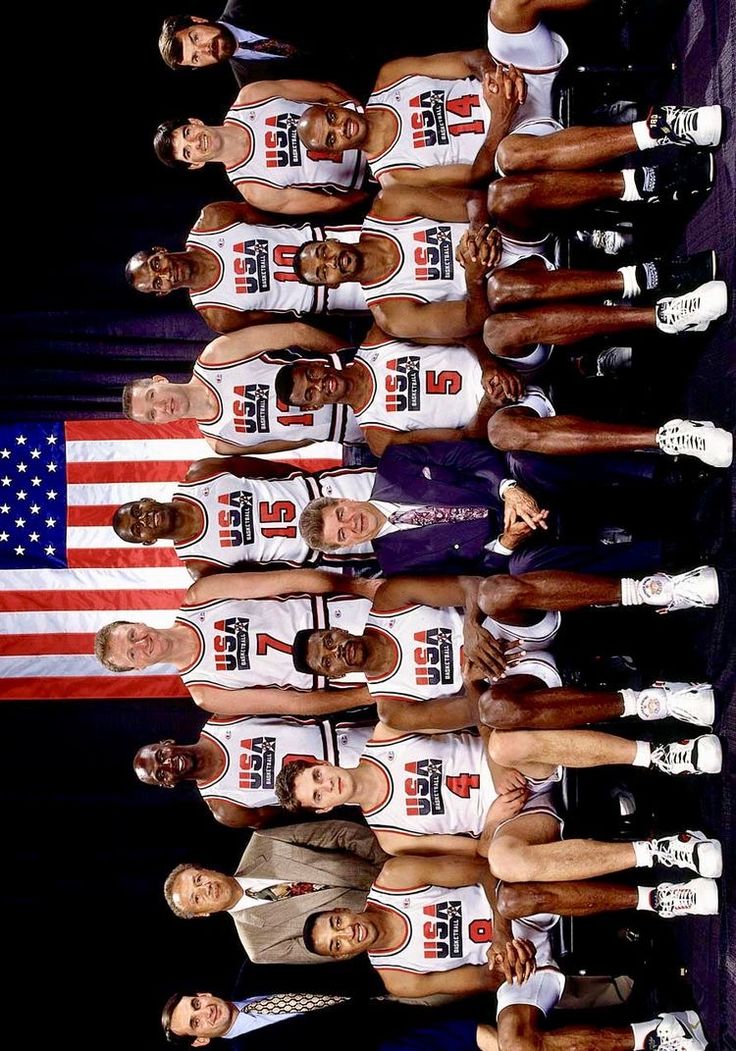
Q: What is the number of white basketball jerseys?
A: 12